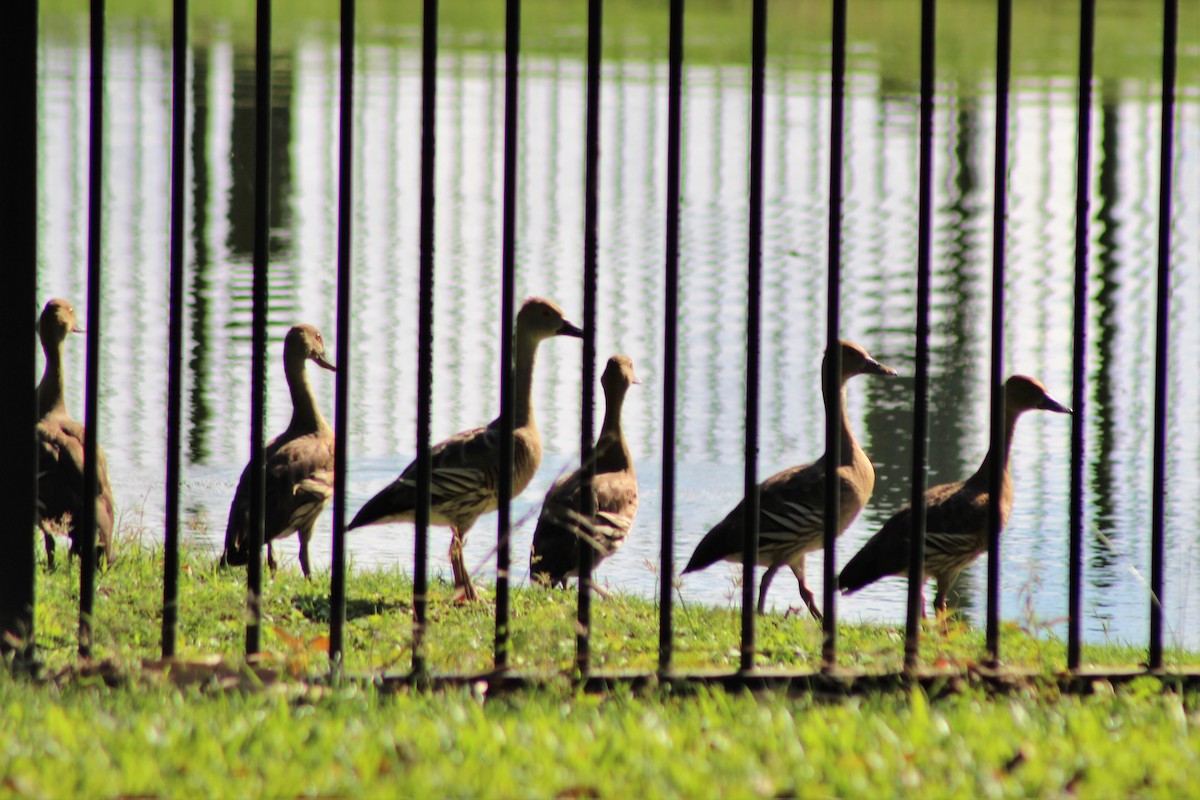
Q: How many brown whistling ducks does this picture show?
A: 6